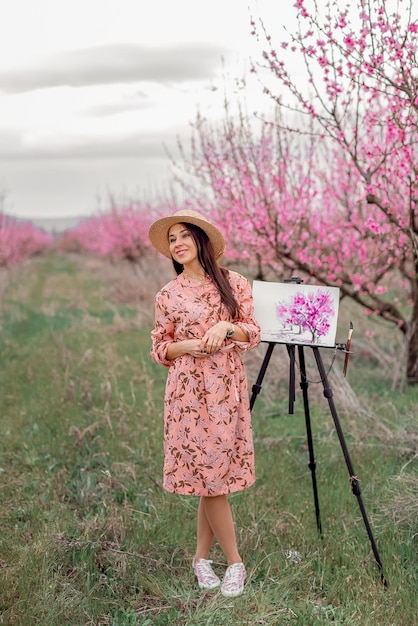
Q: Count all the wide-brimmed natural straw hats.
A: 1